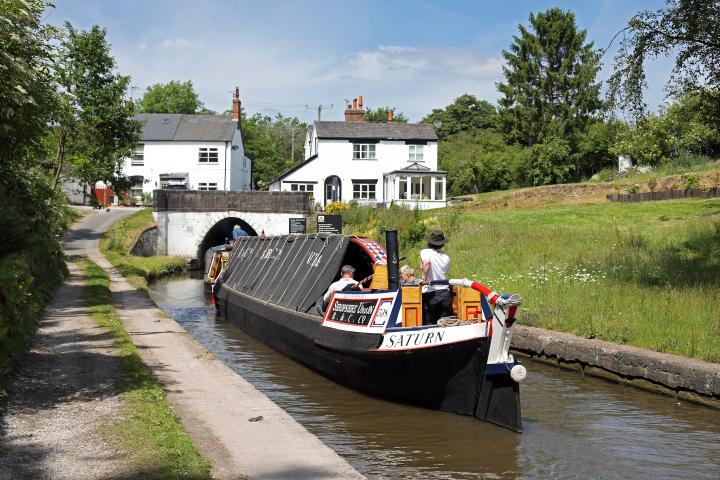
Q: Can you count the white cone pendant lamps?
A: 0